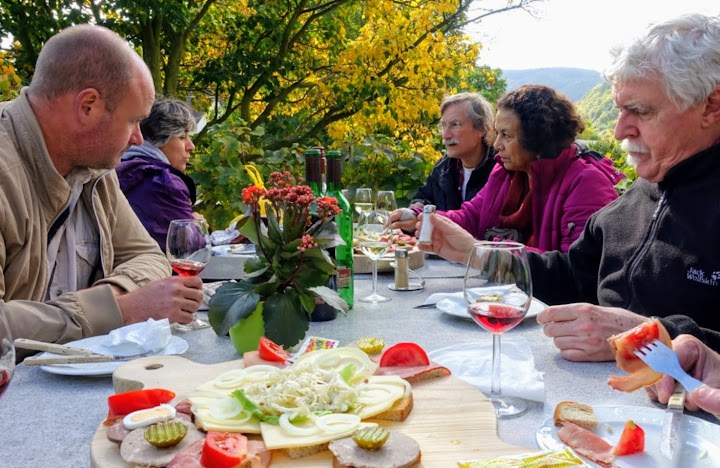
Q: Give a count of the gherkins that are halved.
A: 3